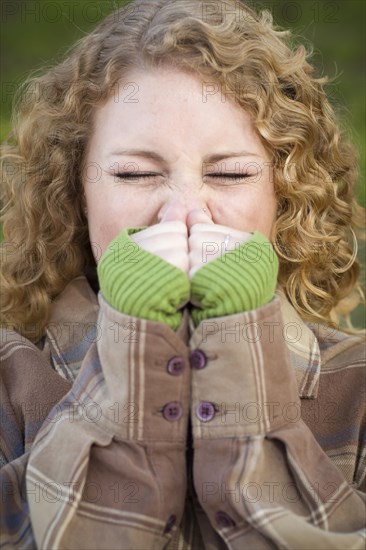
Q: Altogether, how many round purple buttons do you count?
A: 6